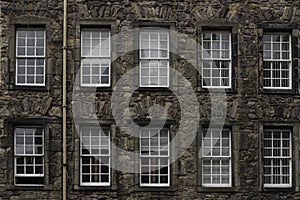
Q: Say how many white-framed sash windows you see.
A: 10